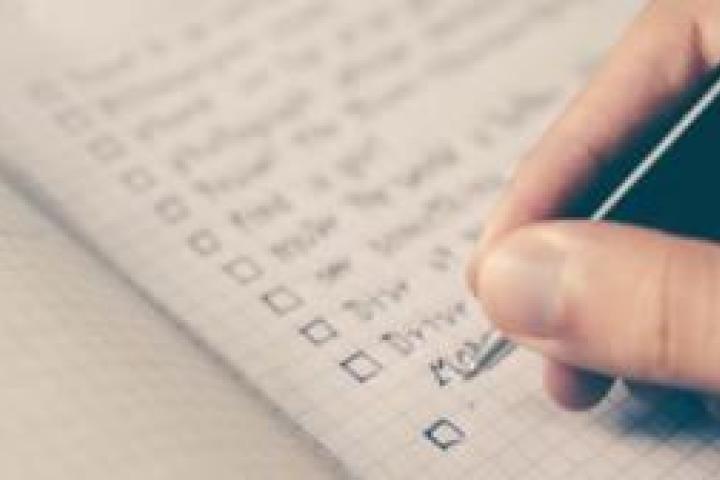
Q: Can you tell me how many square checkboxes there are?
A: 11